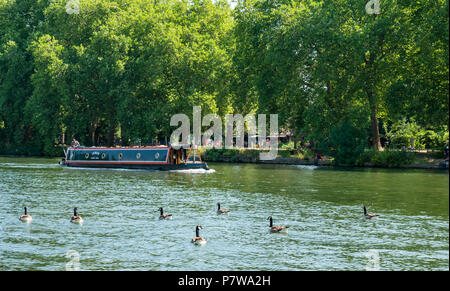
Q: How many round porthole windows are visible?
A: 5